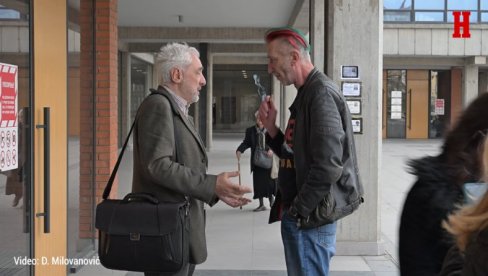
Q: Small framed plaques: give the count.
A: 4